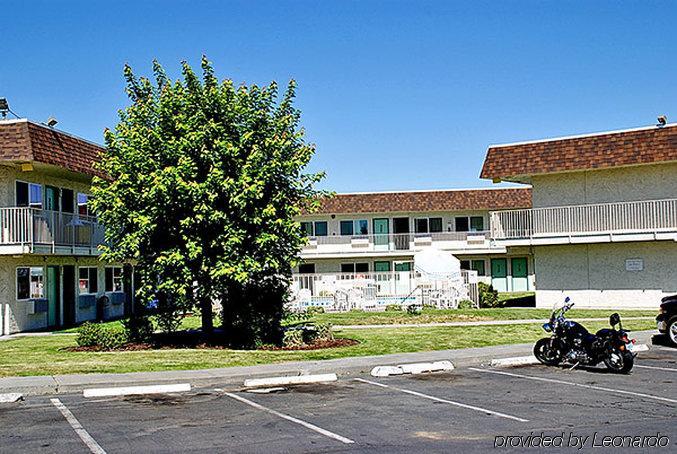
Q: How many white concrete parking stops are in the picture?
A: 6